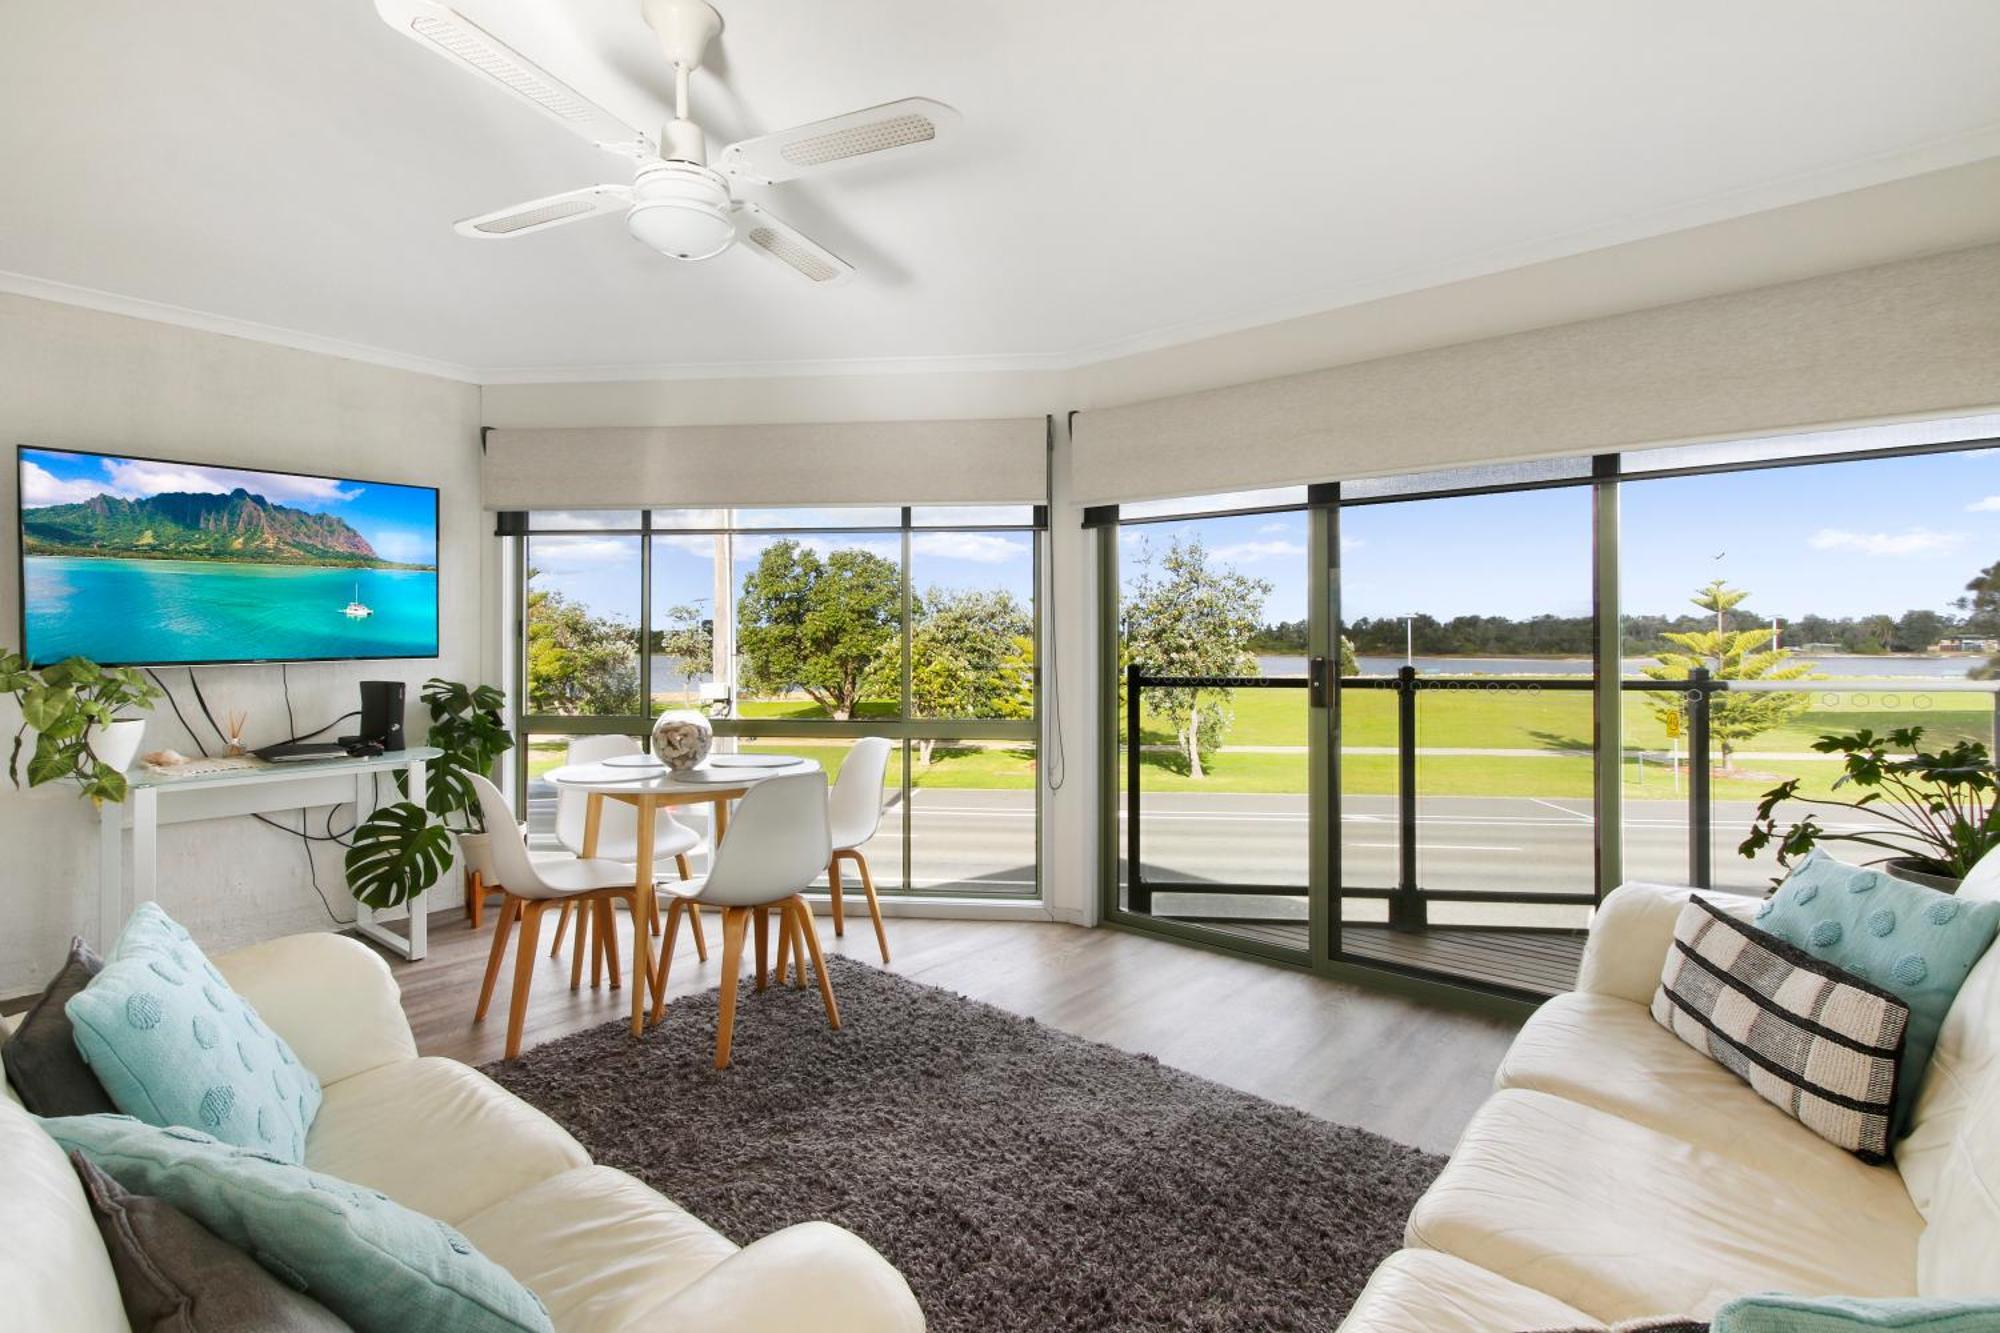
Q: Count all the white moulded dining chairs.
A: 4